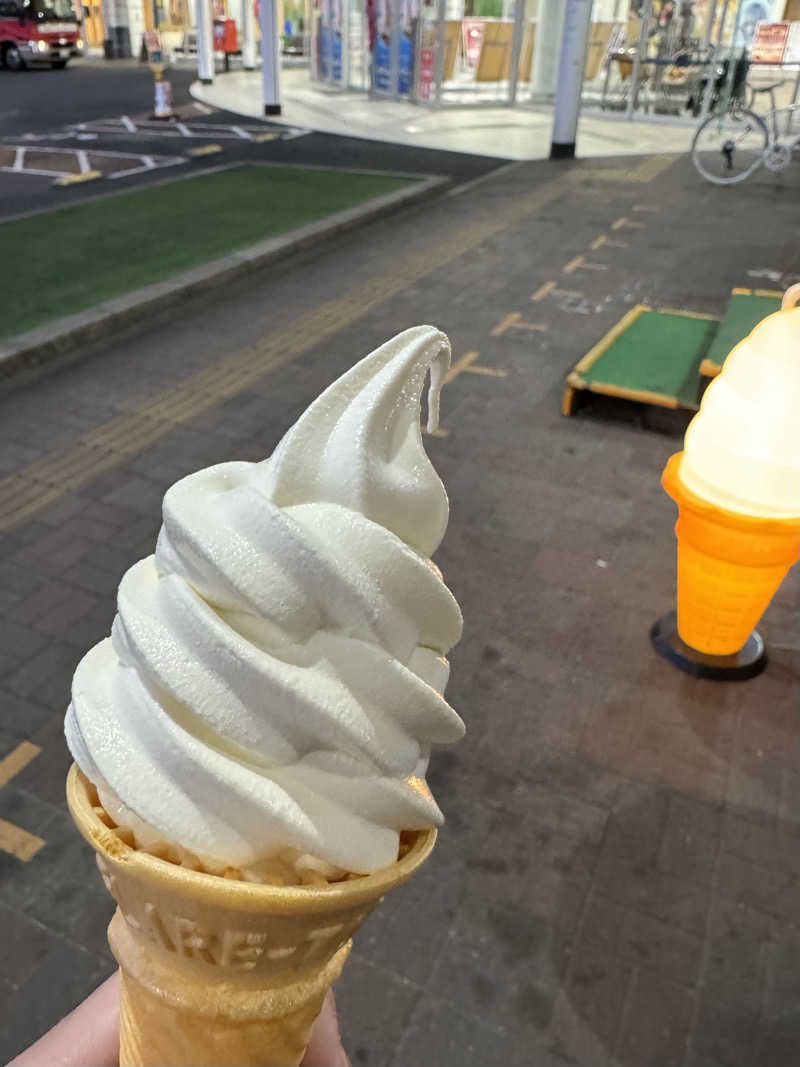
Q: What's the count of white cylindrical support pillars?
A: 4